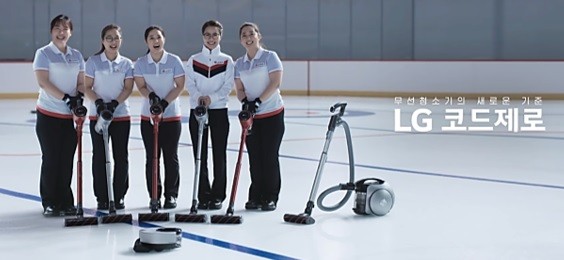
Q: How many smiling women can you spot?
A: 5